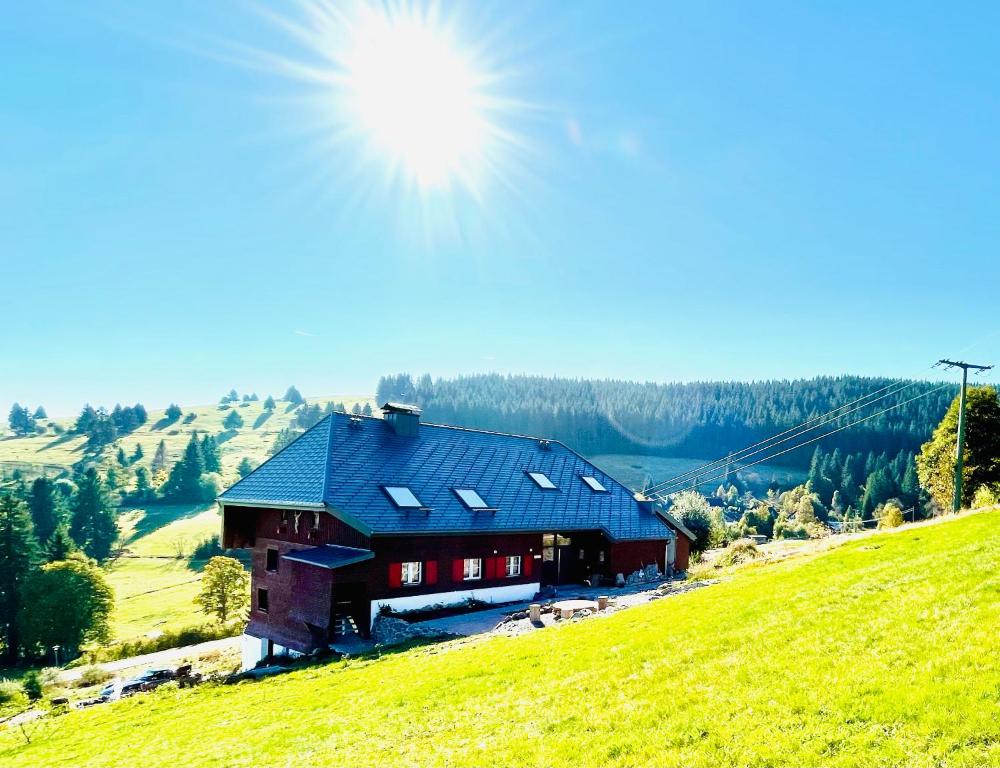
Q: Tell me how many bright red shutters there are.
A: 6